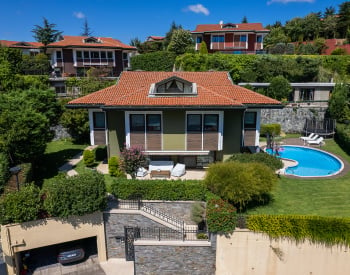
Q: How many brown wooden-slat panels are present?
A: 6